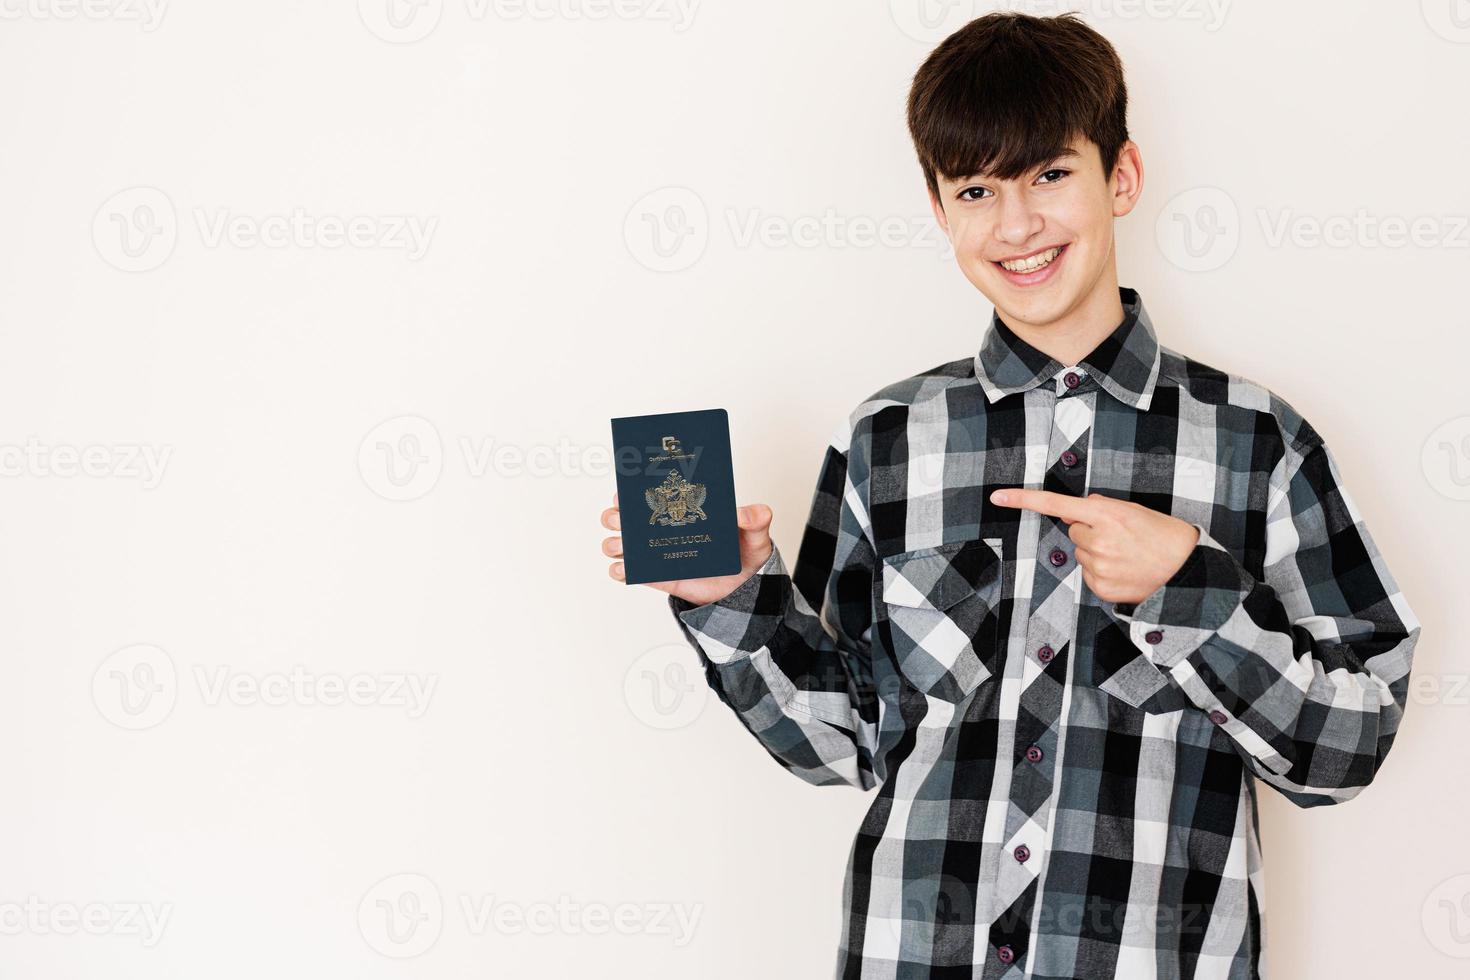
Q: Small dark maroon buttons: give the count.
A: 9